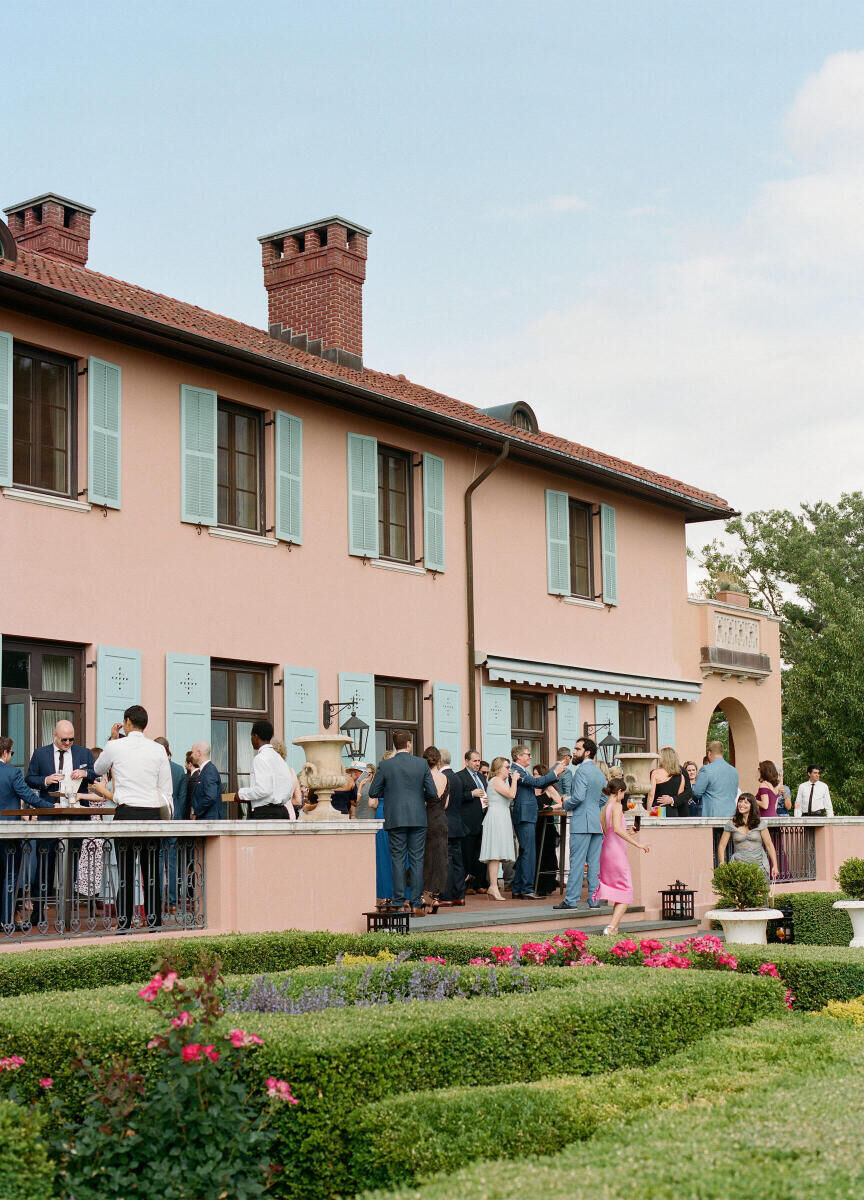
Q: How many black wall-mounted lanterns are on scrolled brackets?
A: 2